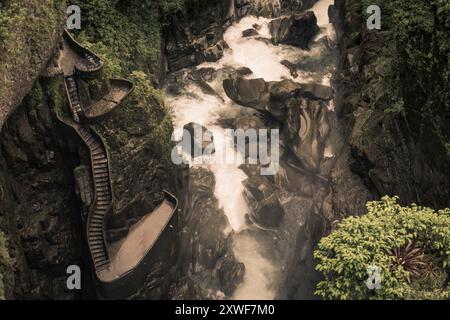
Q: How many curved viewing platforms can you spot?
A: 3